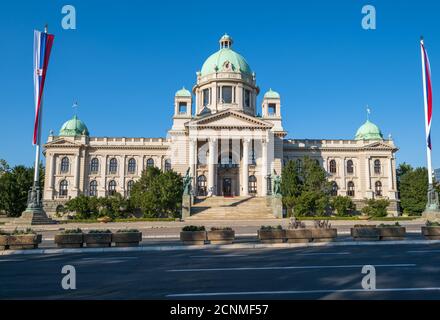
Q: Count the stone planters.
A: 13